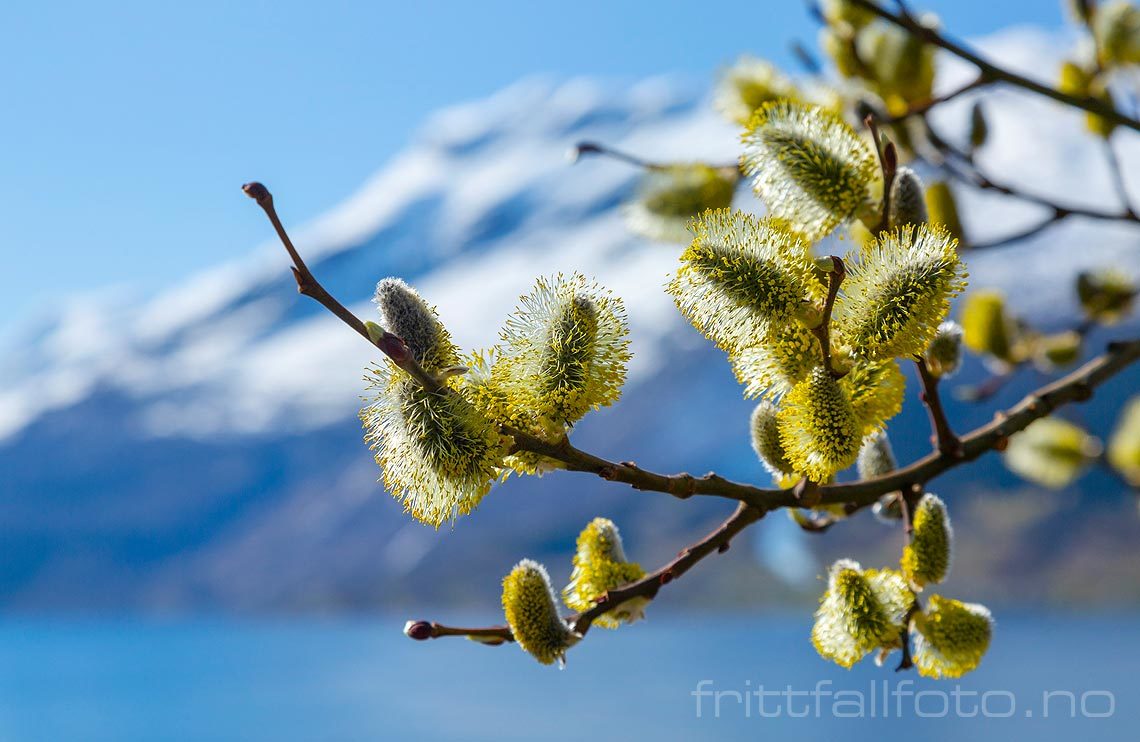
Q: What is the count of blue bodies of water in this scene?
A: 1